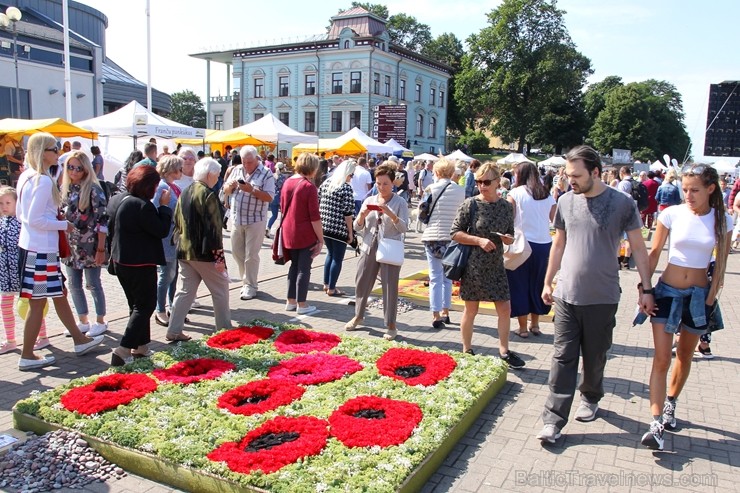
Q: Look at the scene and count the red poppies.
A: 9